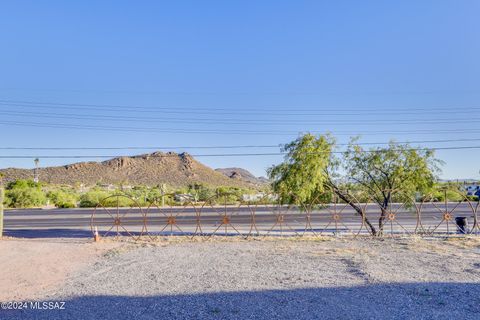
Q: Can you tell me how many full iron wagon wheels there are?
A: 7